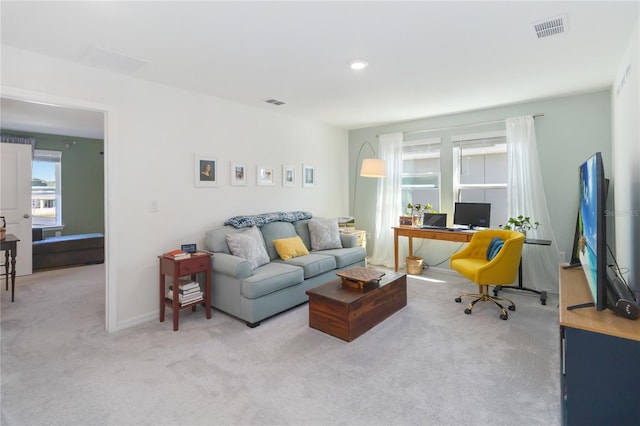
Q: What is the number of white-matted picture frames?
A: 5